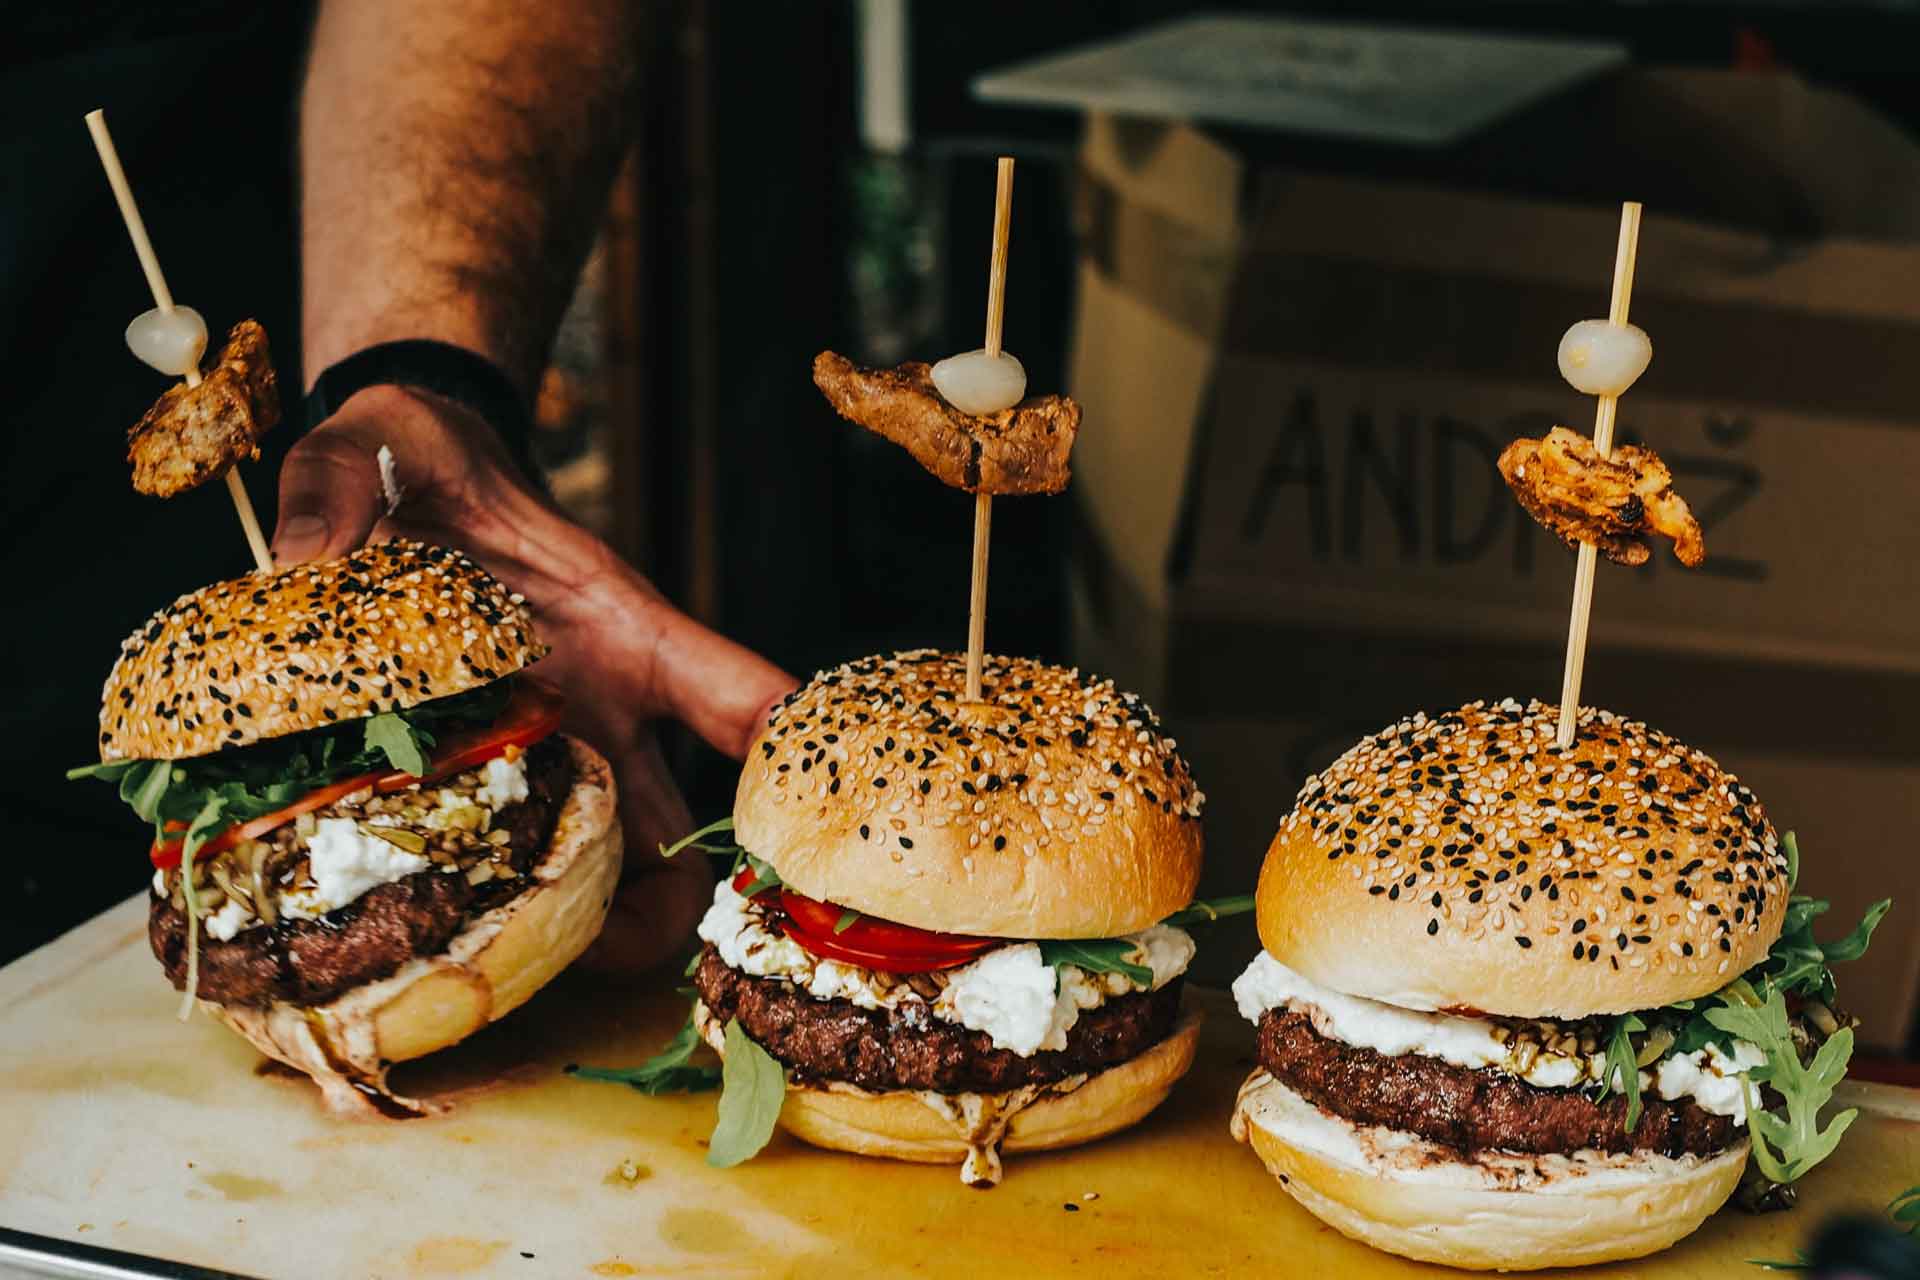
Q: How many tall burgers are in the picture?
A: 3